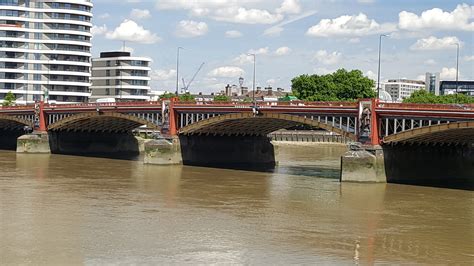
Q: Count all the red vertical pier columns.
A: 3